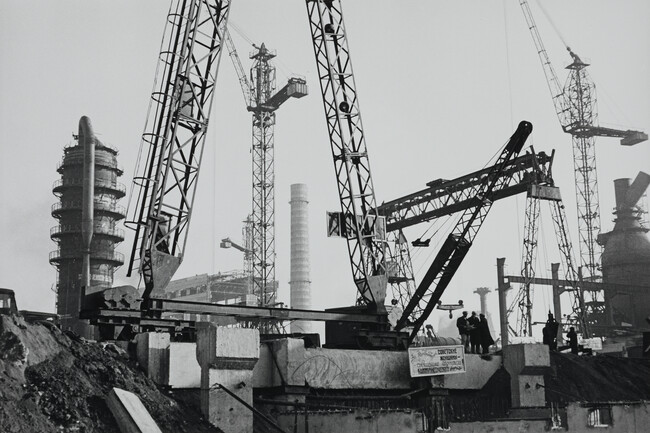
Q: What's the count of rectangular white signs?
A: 1